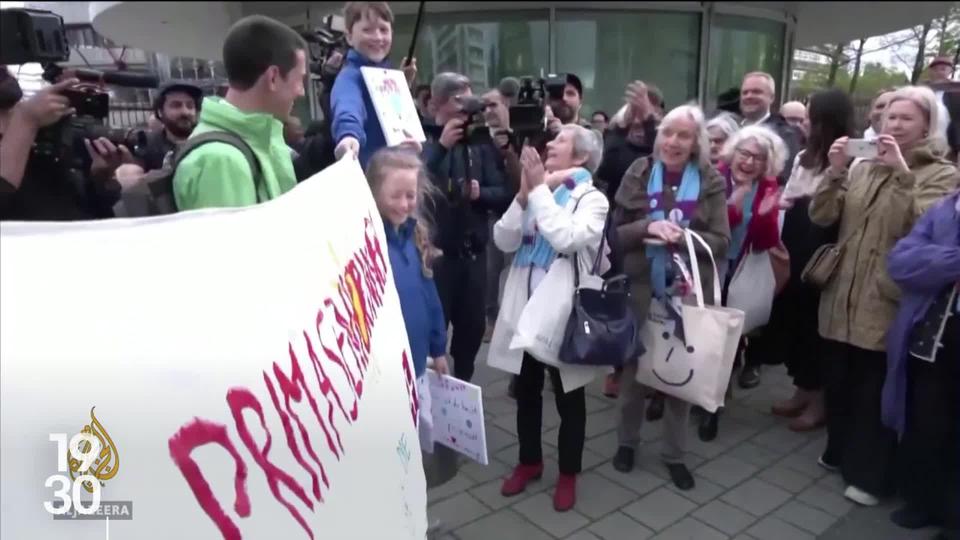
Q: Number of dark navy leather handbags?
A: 1